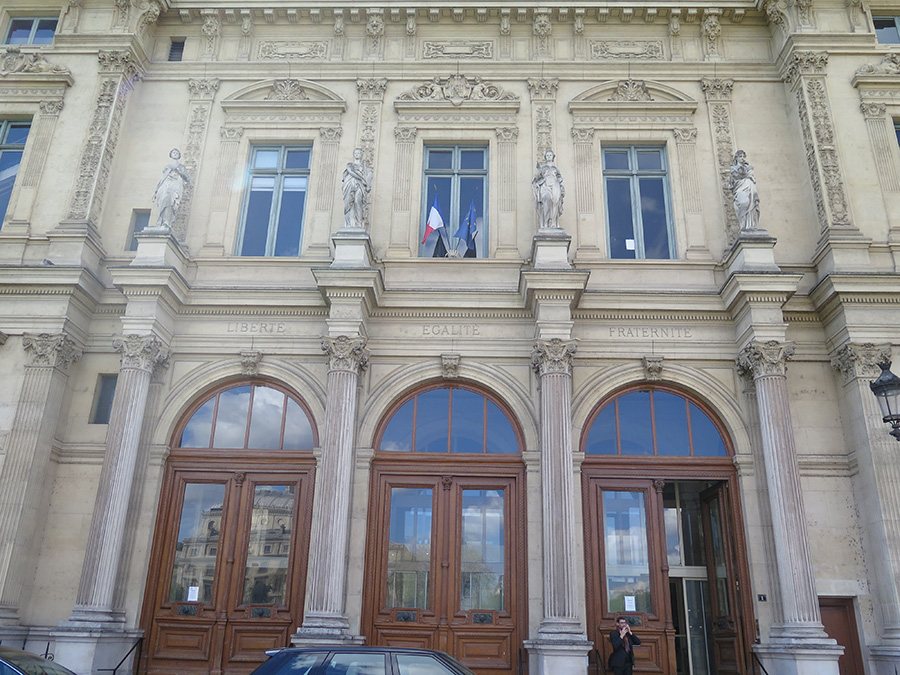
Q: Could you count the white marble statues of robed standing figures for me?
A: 4